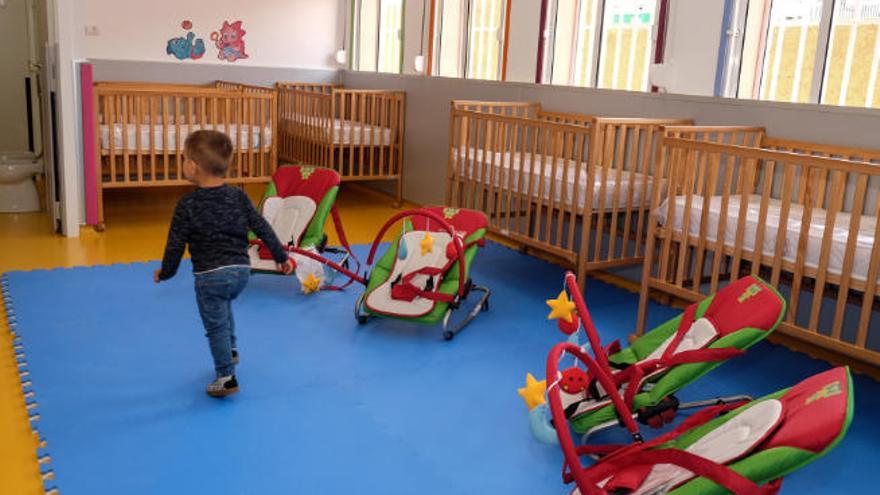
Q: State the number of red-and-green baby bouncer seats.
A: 4